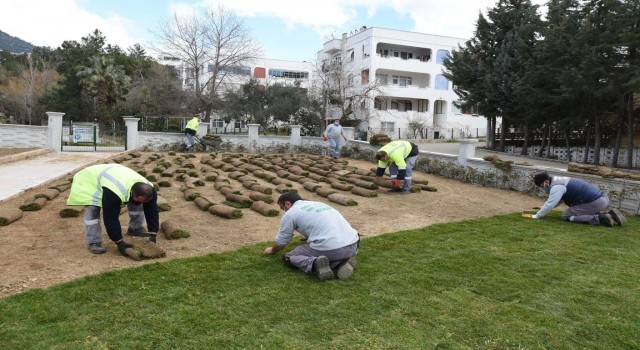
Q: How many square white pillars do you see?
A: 7